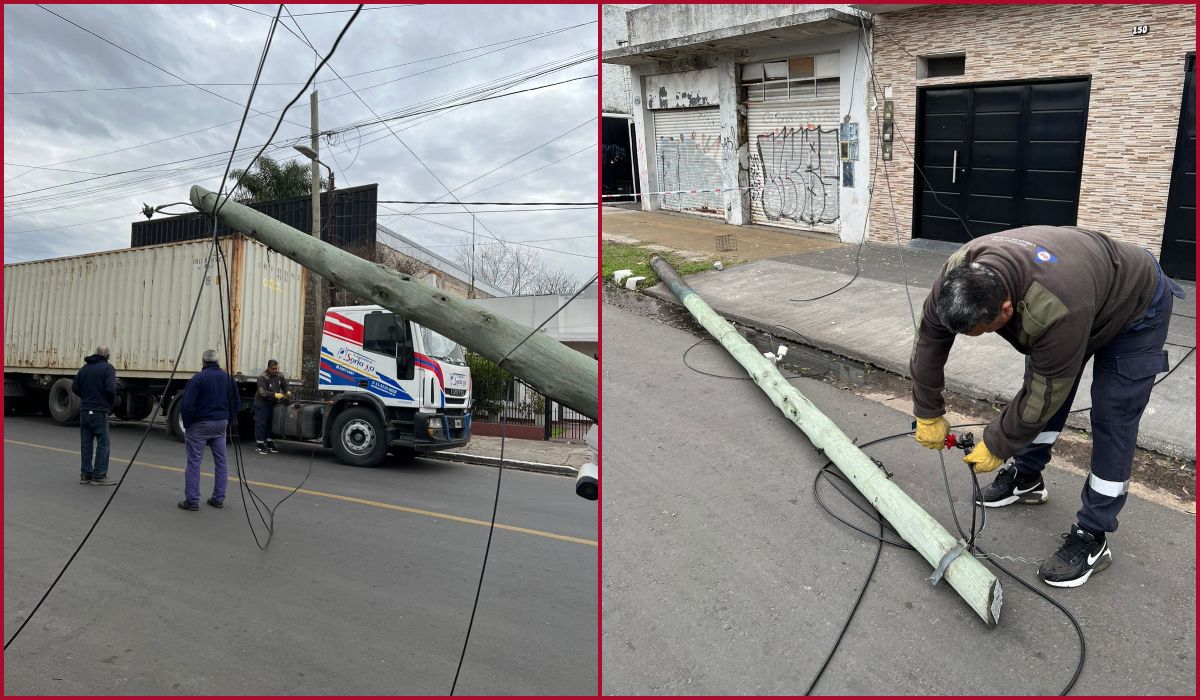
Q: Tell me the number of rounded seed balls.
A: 0